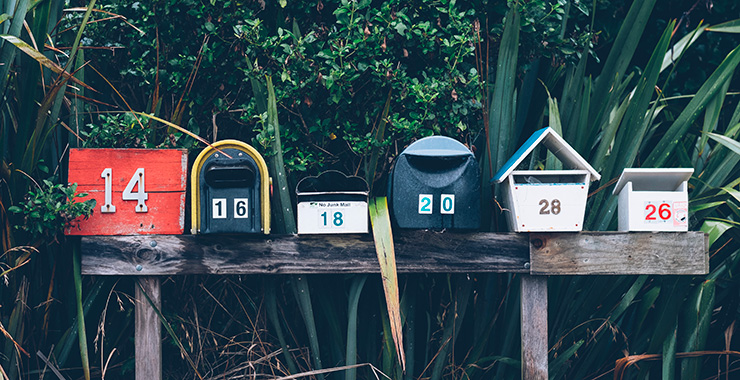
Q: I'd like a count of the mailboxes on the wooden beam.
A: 6